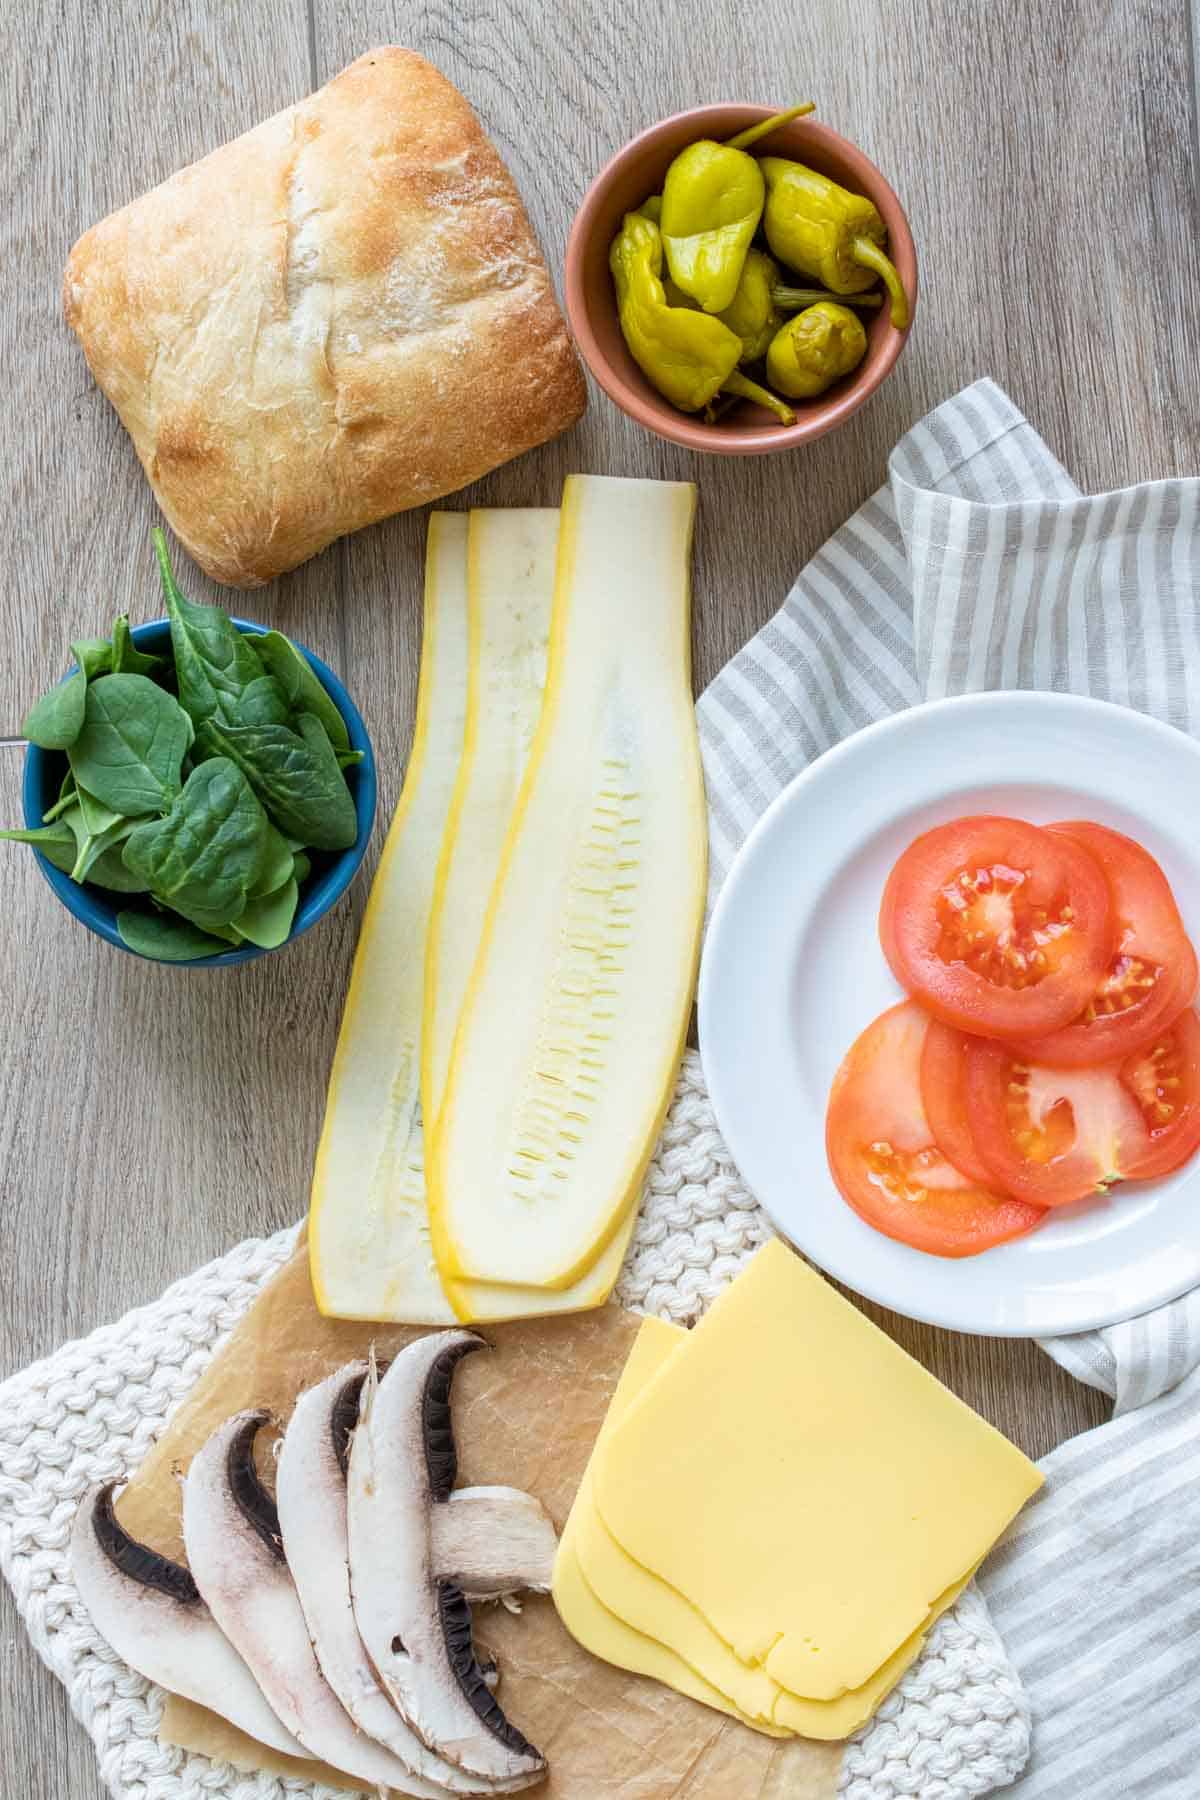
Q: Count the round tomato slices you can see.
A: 5